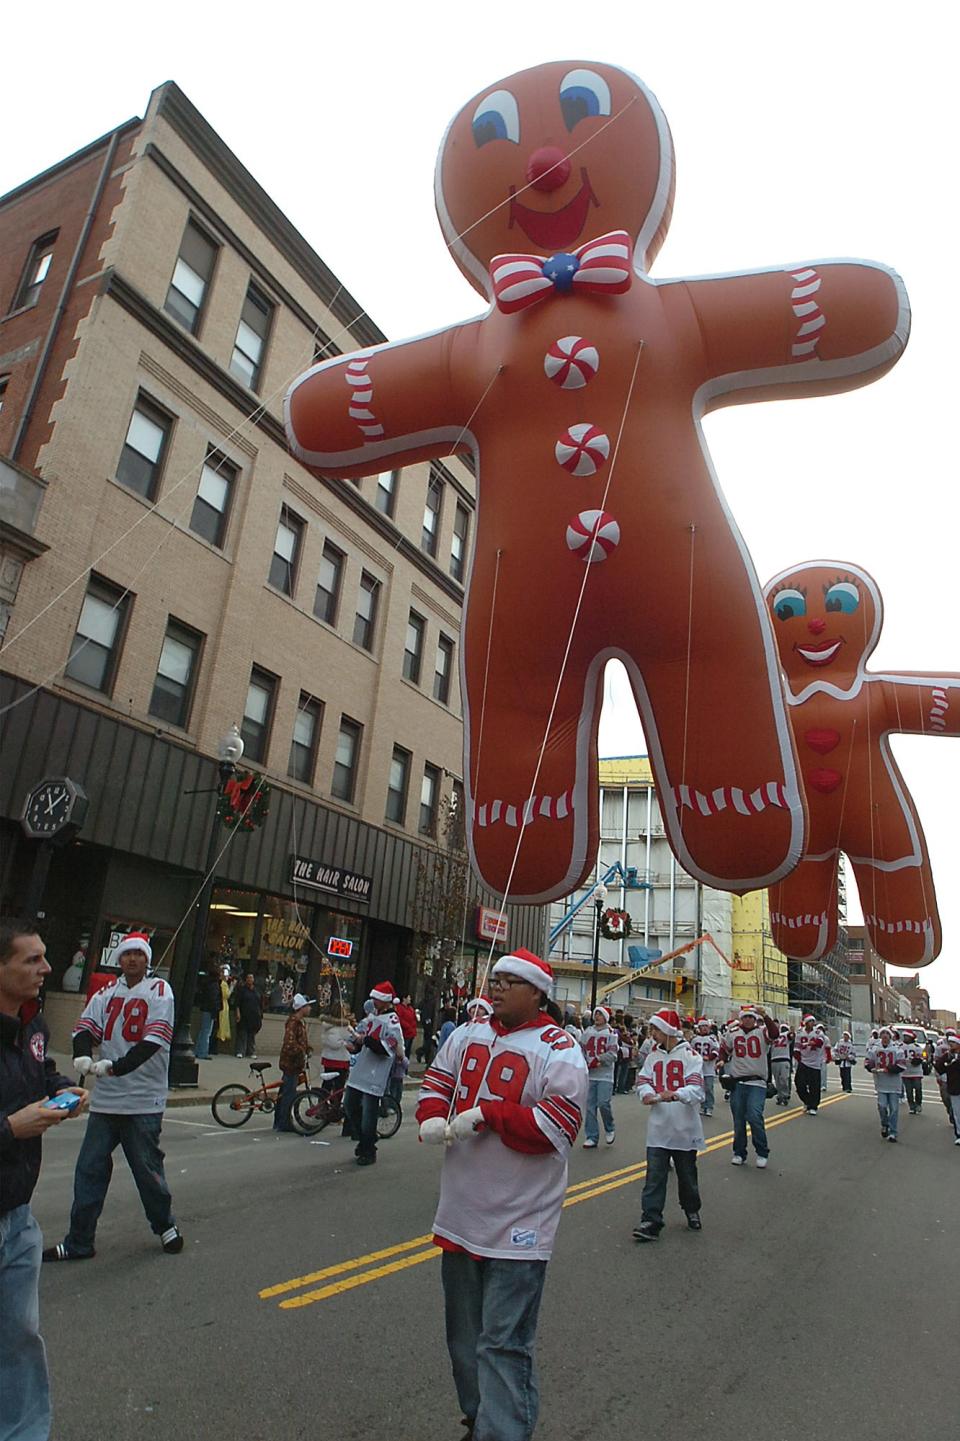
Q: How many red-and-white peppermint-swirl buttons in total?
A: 3